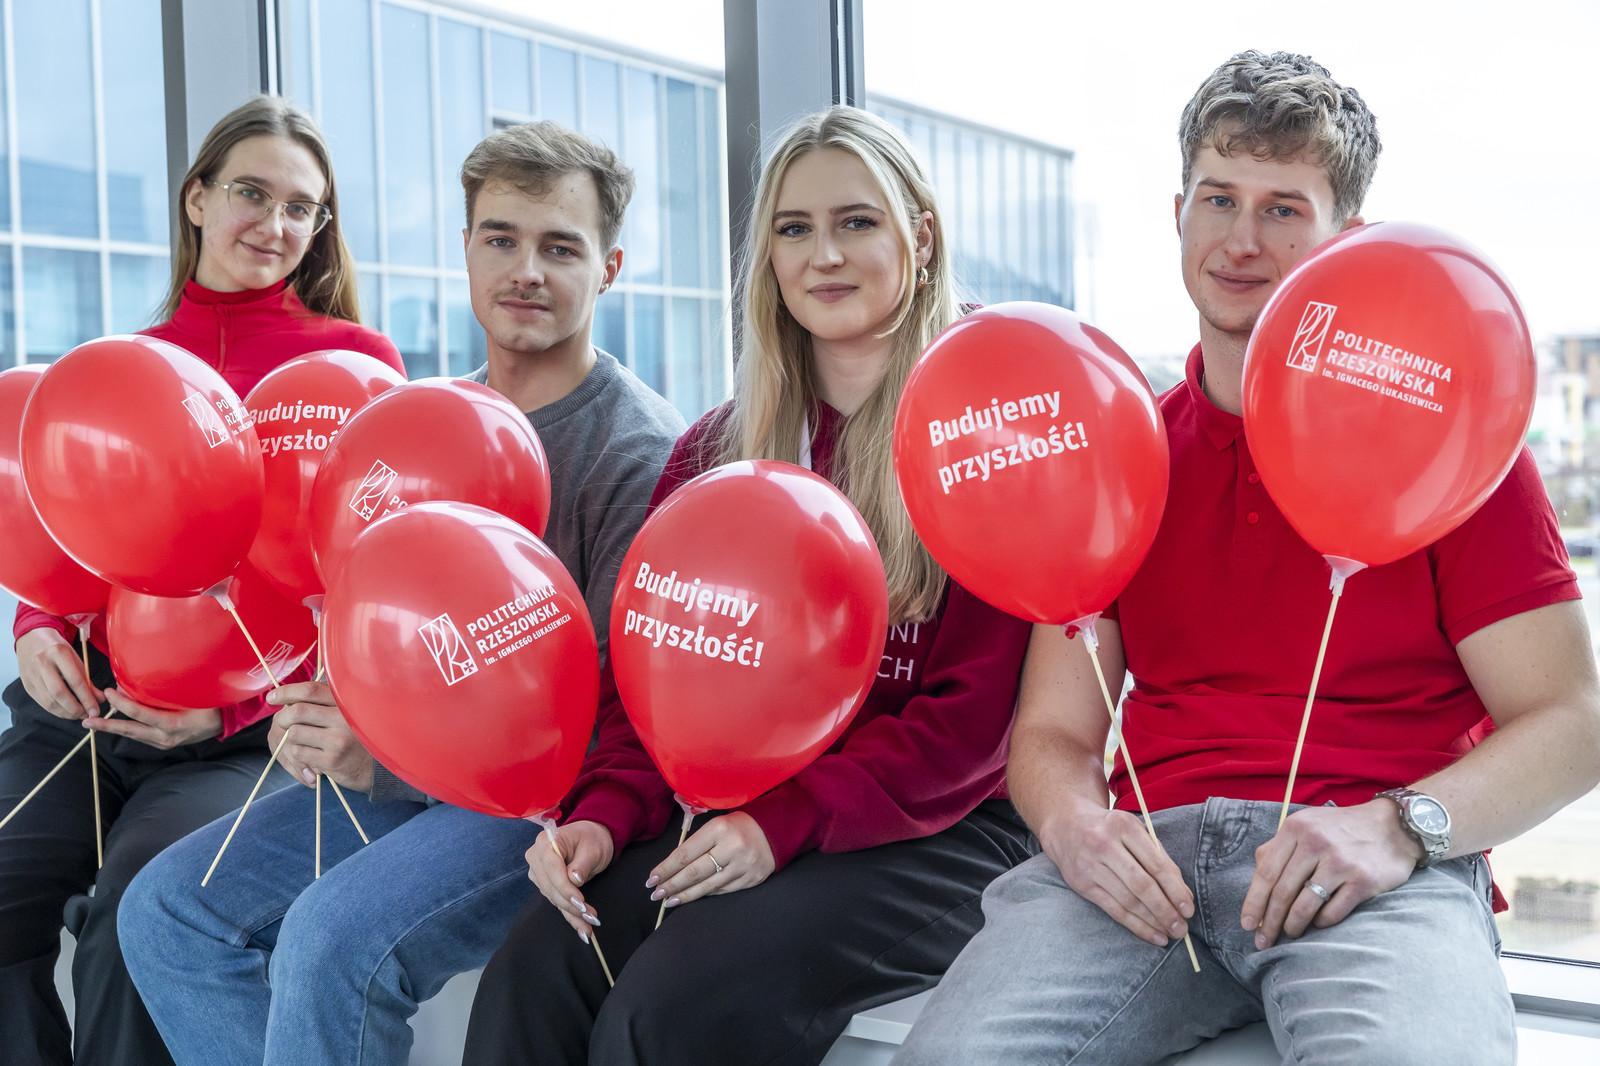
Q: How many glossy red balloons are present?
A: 9